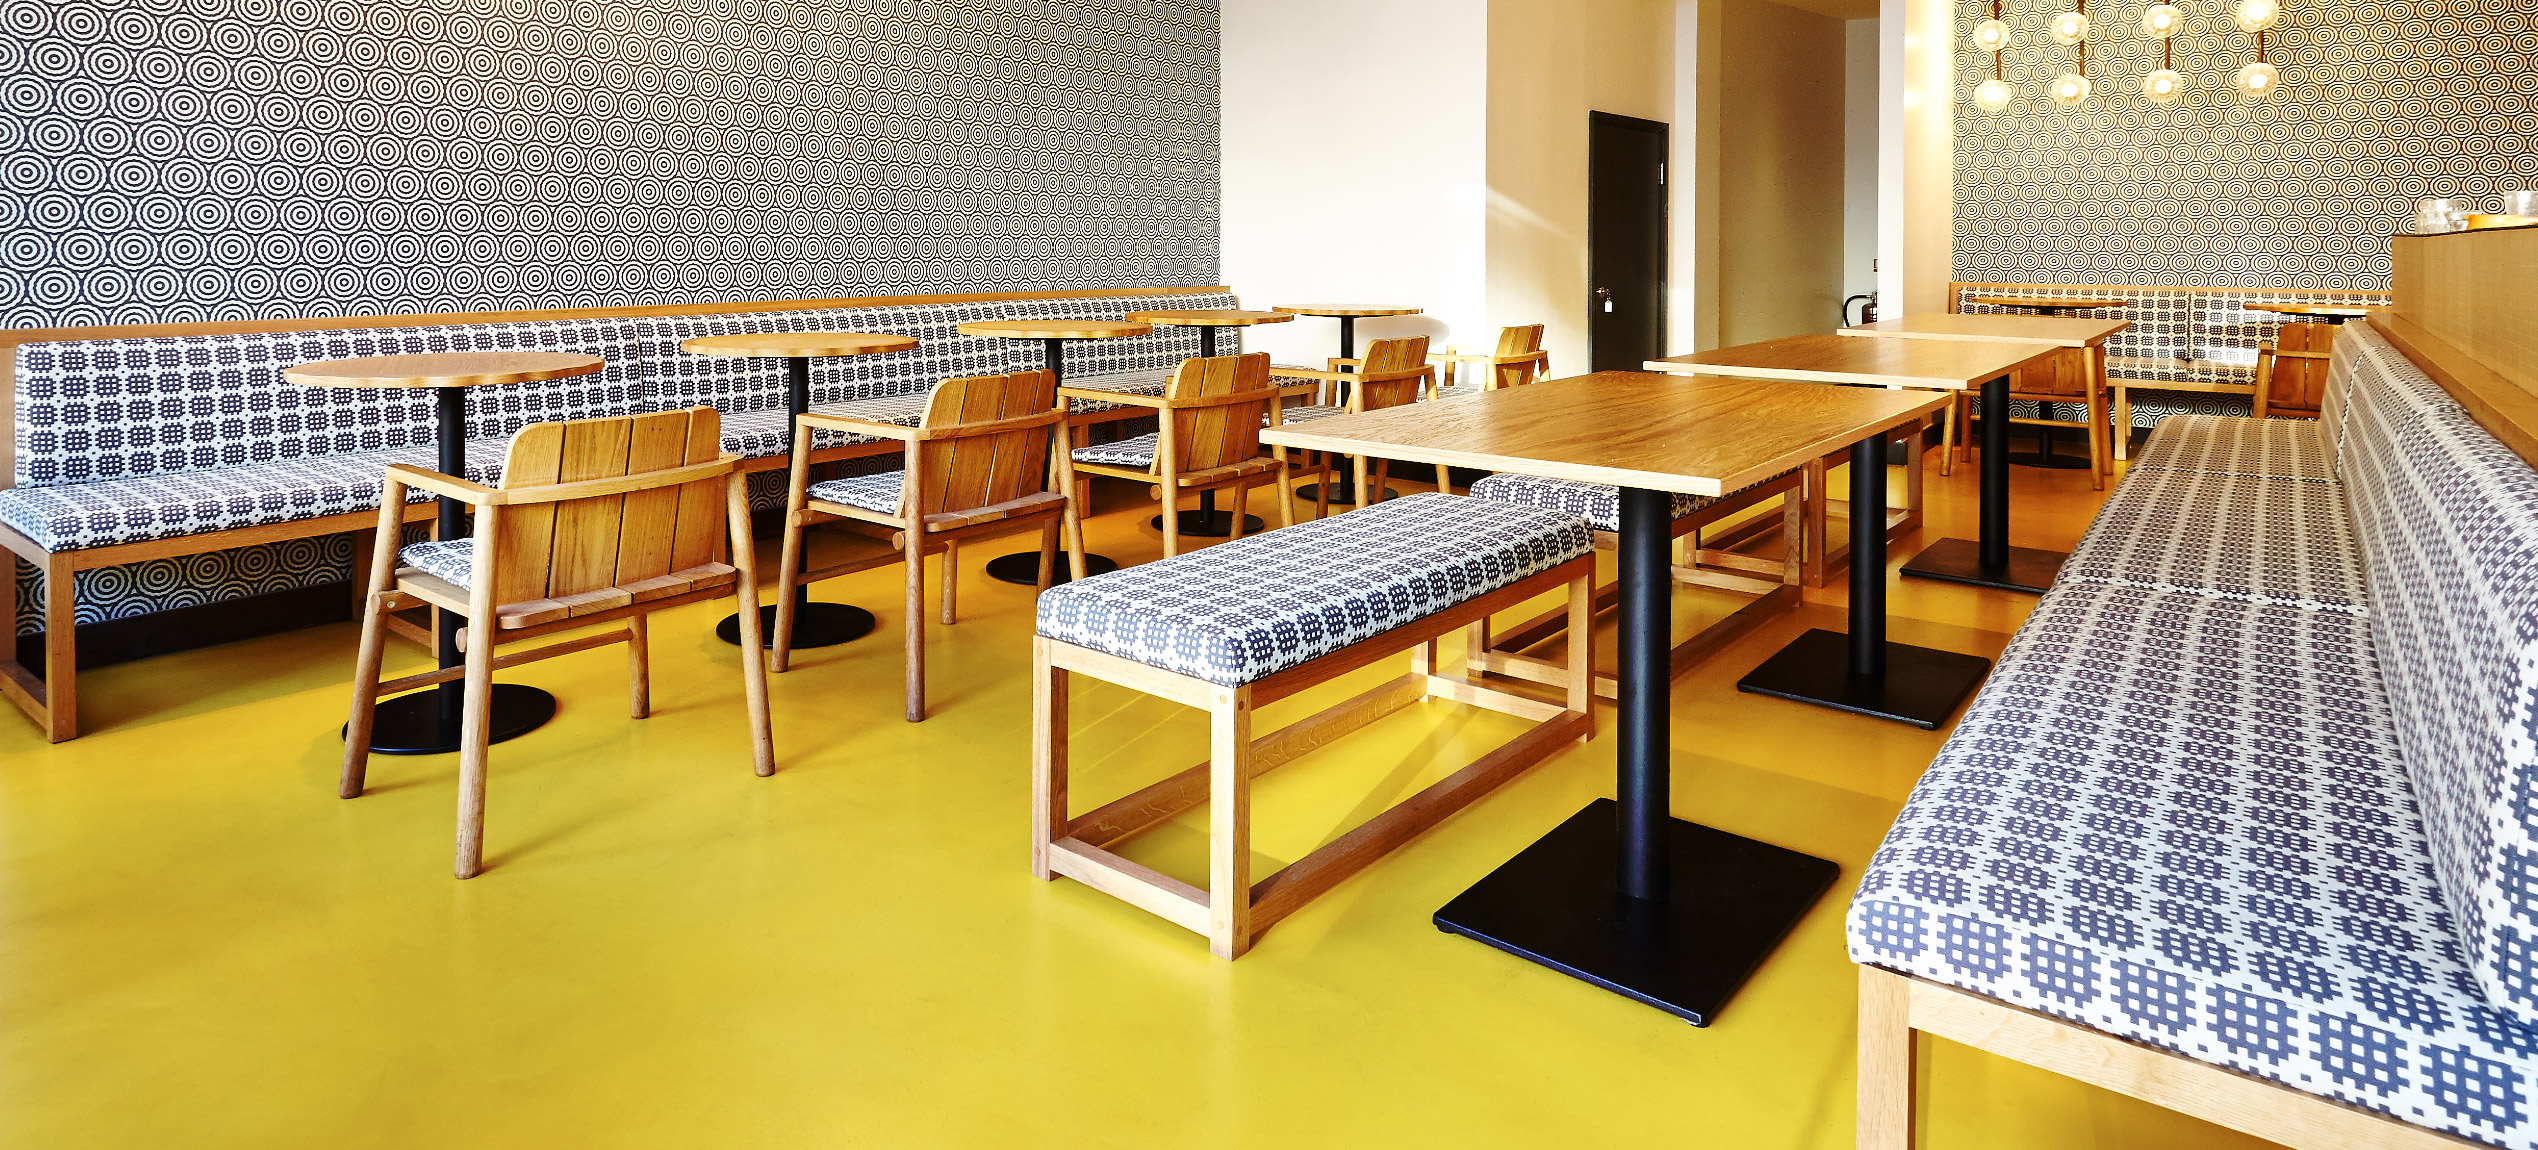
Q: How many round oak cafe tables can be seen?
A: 7